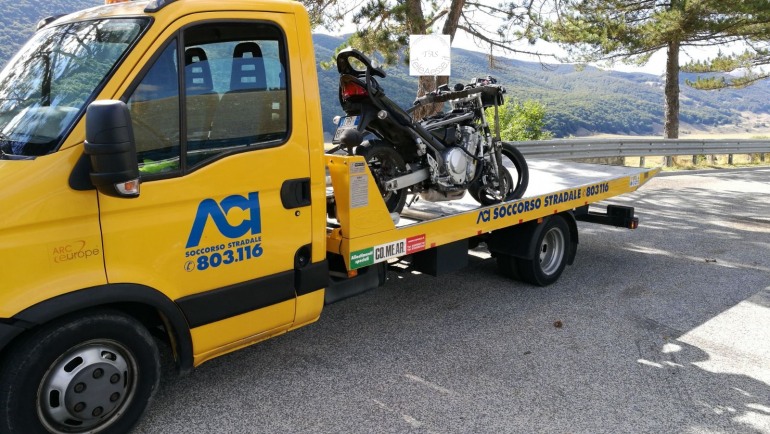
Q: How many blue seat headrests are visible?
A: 2